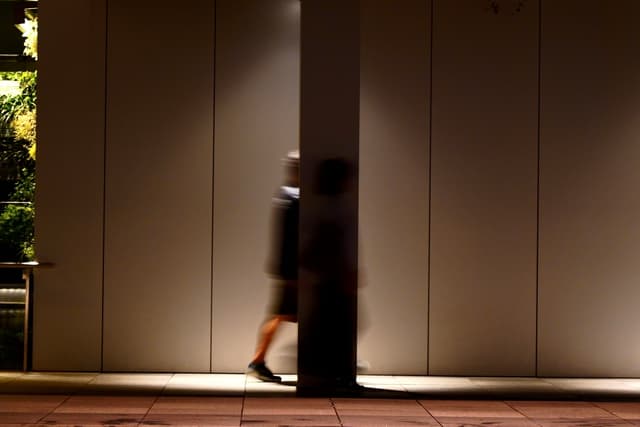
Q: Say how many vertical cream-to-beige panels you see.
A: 6